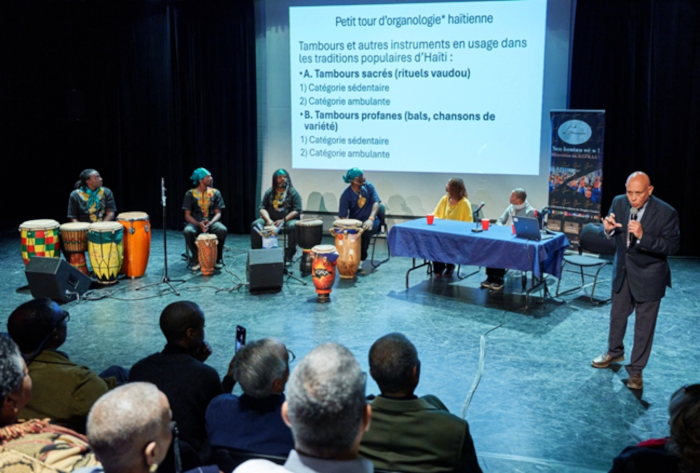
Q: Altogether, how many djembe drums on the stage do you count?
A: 2